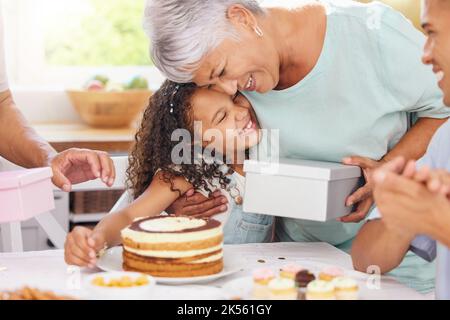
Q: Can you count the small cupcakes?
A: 7